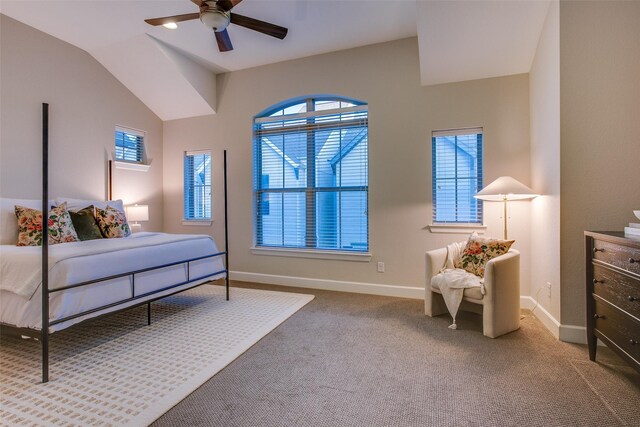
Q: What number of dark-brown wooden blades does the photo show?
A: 5